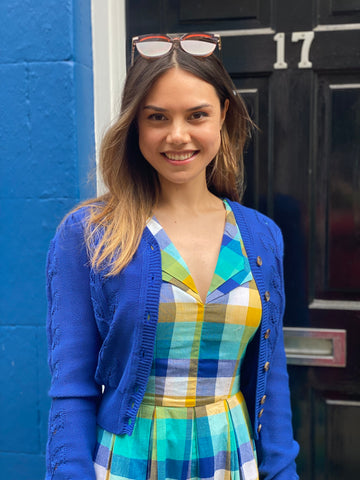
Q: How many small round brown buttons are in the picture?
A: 7